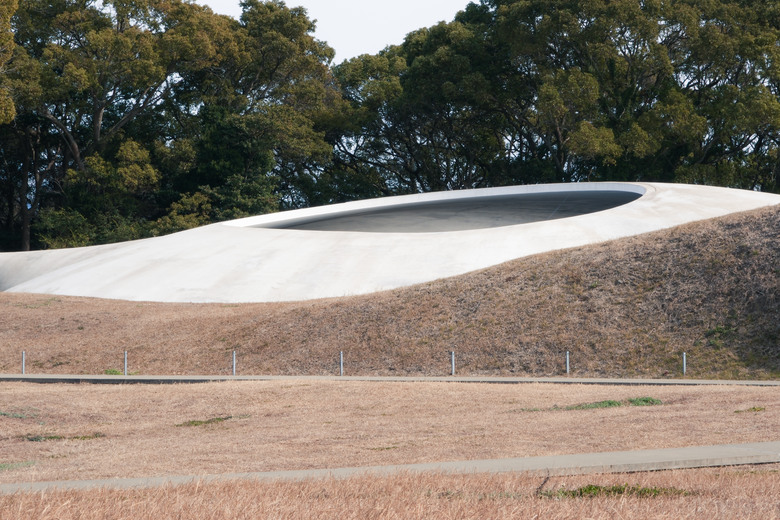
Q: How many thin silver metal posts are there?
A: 7